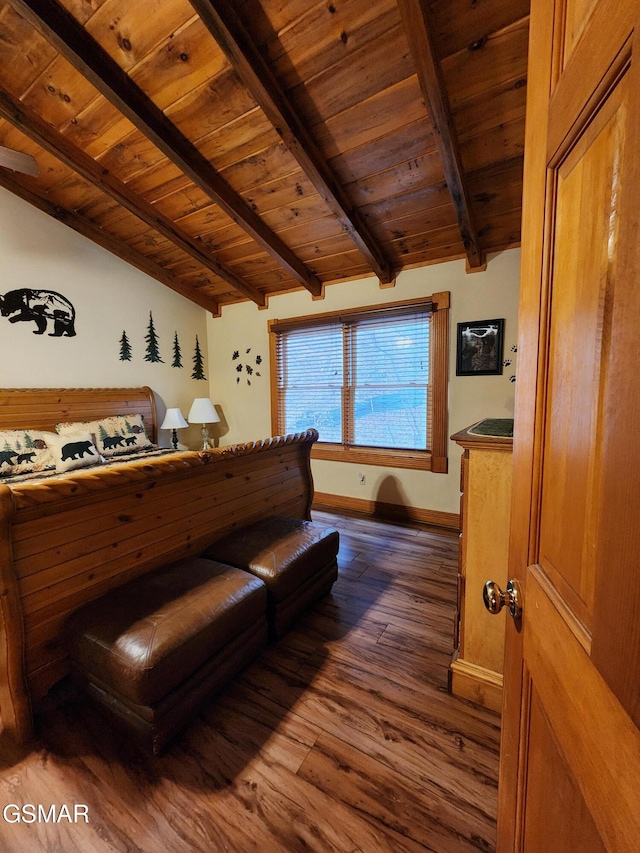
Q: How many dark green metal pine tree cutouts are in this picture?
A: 4